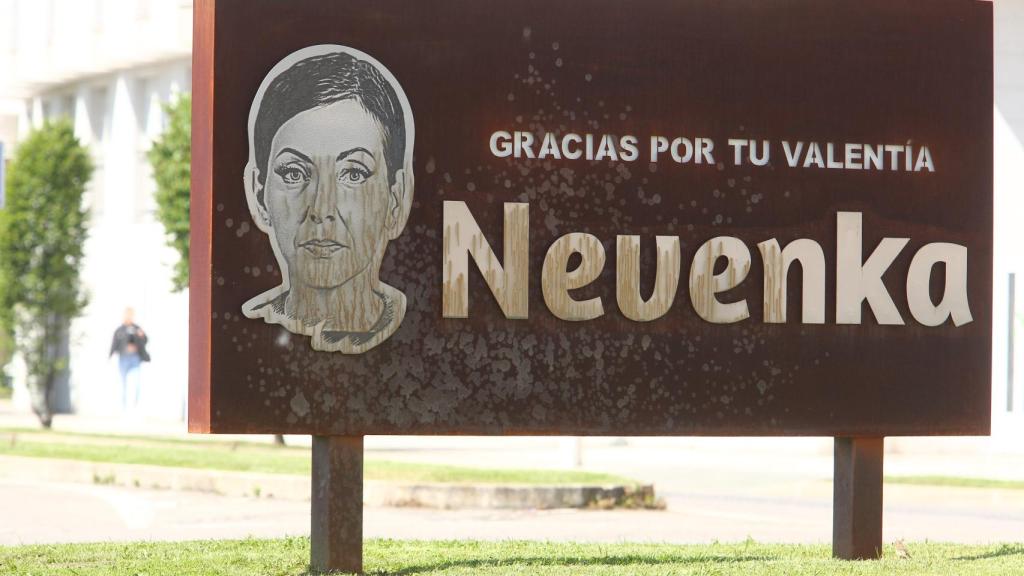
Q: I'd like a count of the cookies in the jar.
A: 0